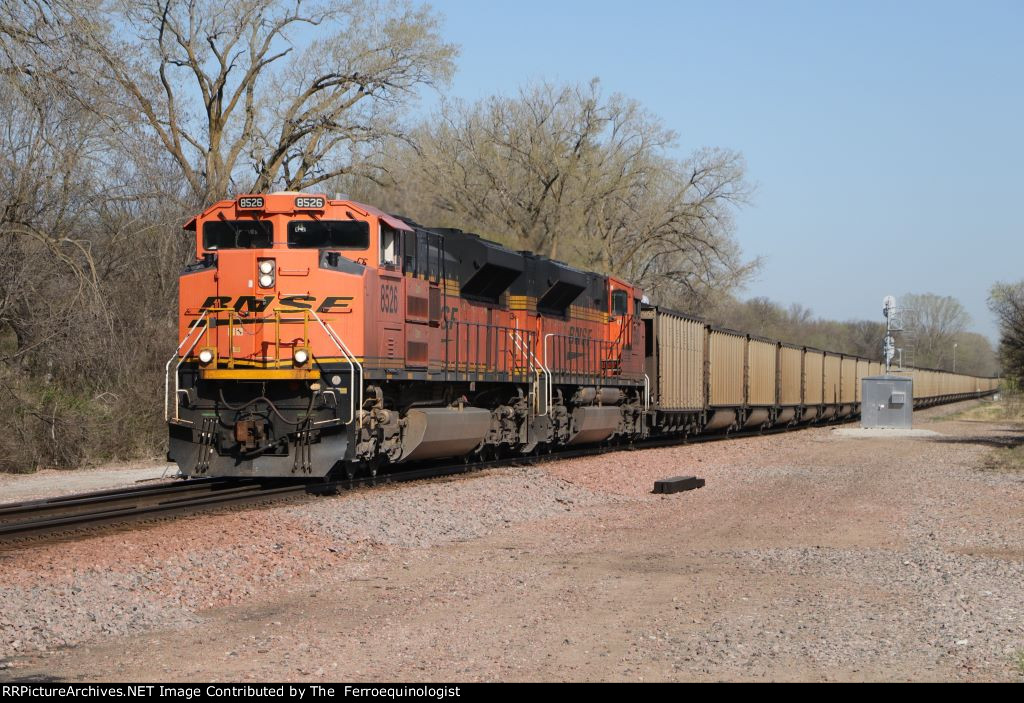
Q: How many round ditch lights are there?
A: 2